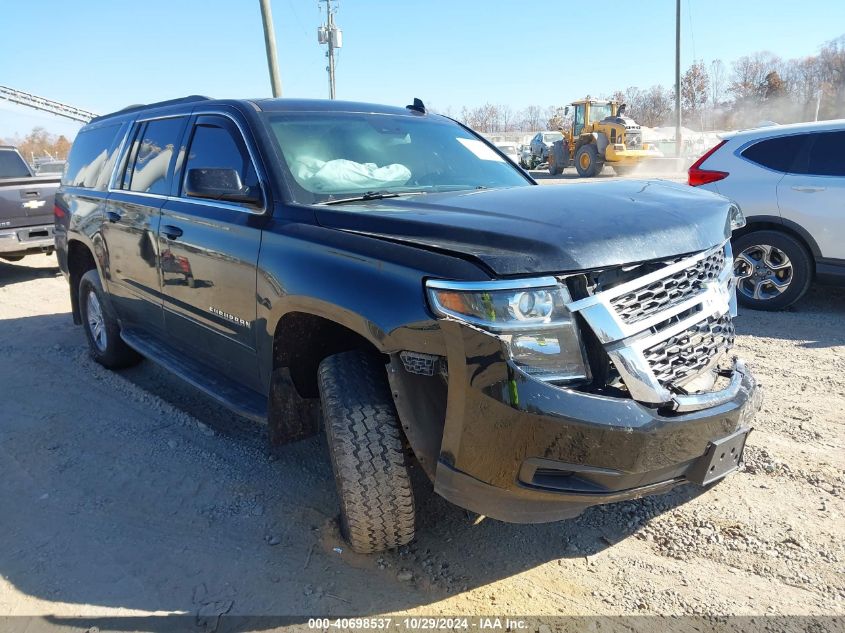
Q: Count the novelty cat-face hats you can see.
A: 0